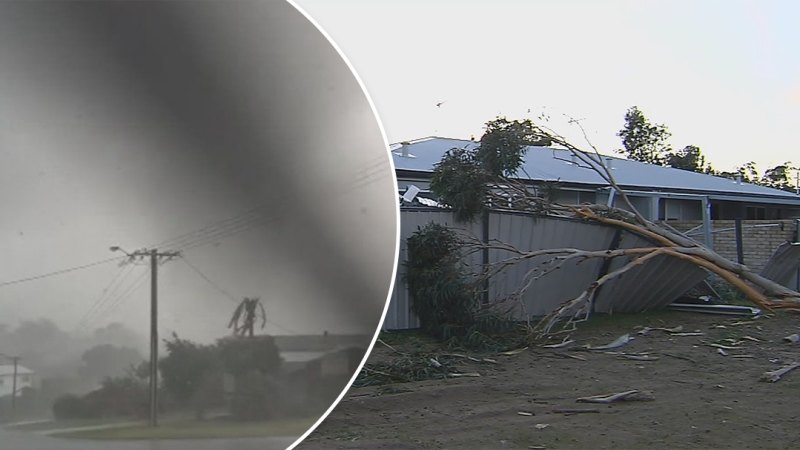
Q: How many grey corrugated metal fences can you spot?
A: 1